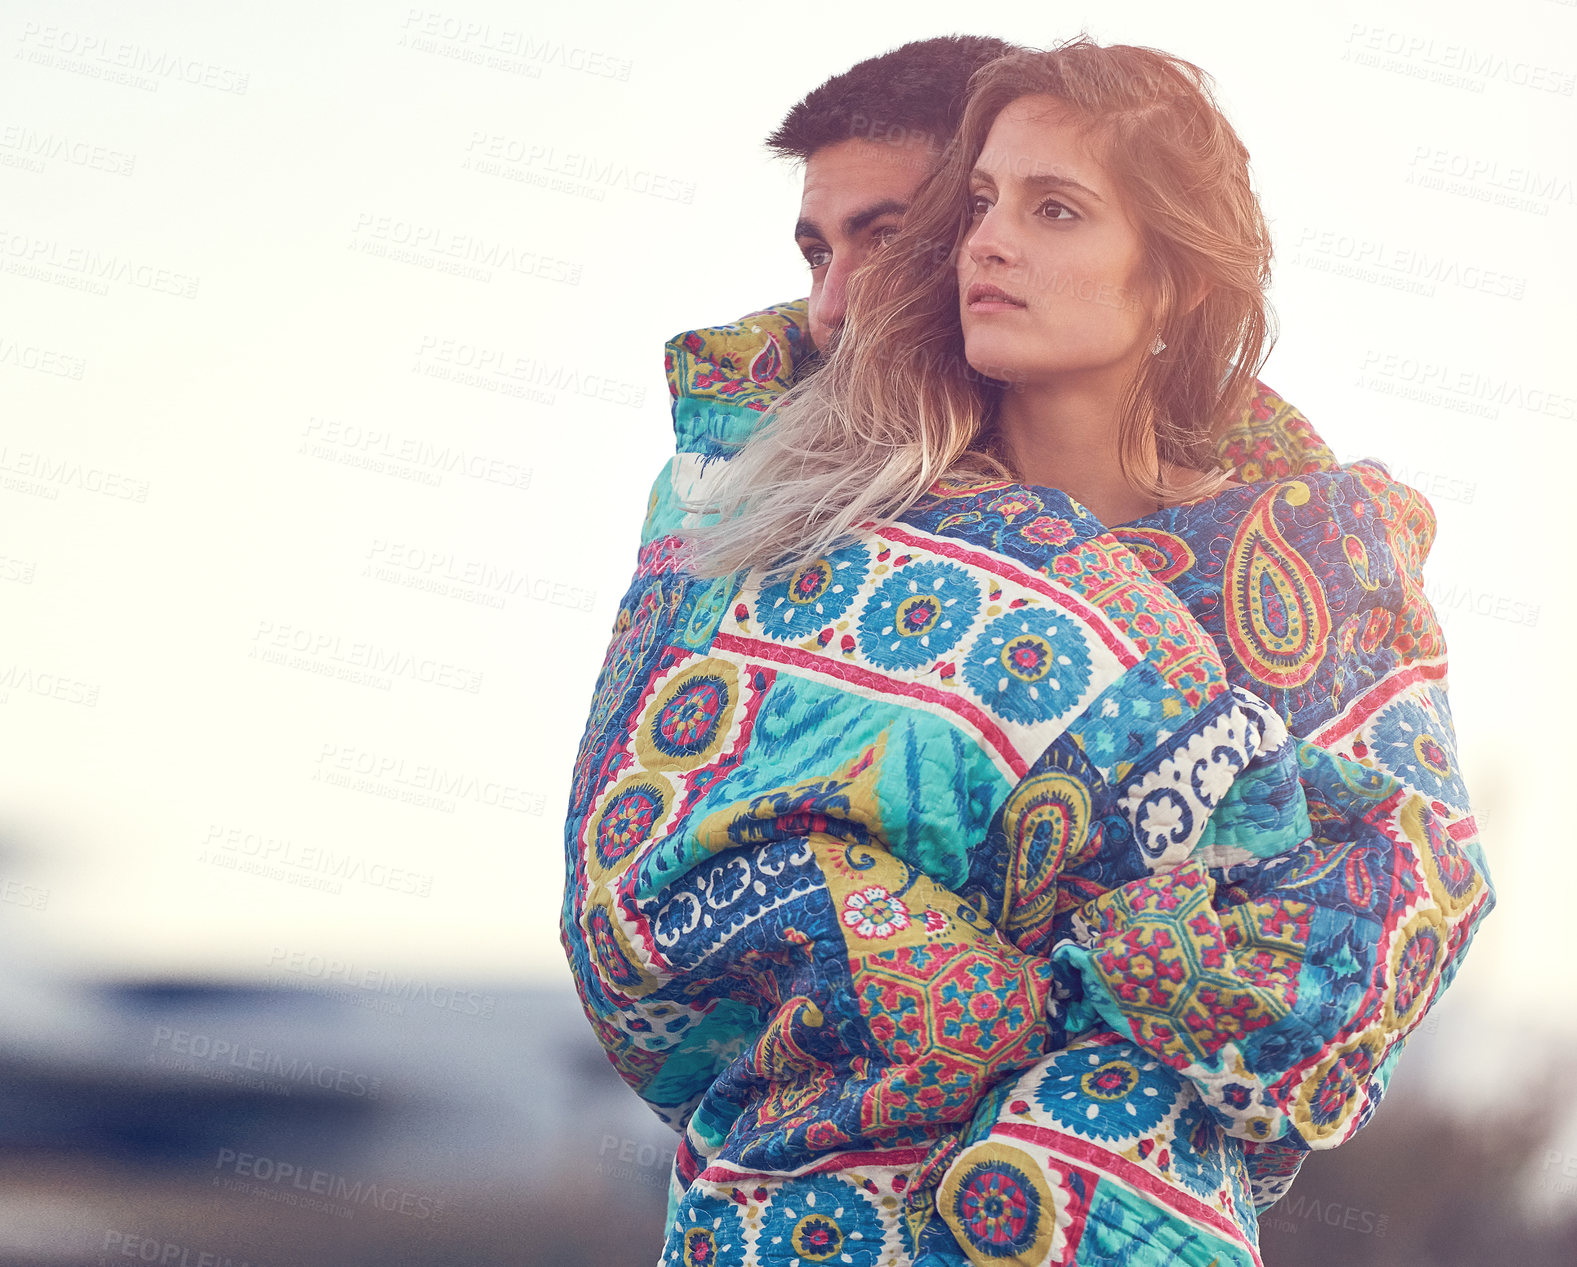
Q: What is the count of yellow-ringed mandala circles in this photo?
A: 7